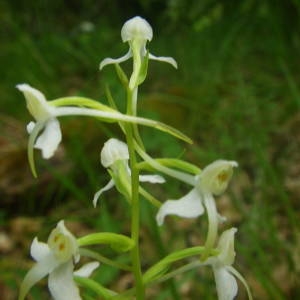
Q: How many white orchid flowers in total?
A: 6